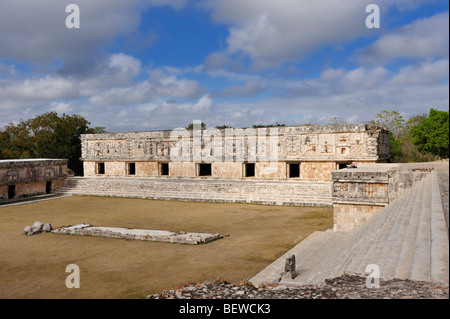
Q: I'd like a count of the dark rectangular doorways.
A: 9